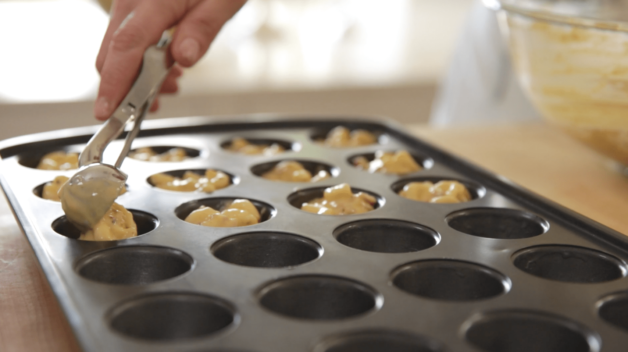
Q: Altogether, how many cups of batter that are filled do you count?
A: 12